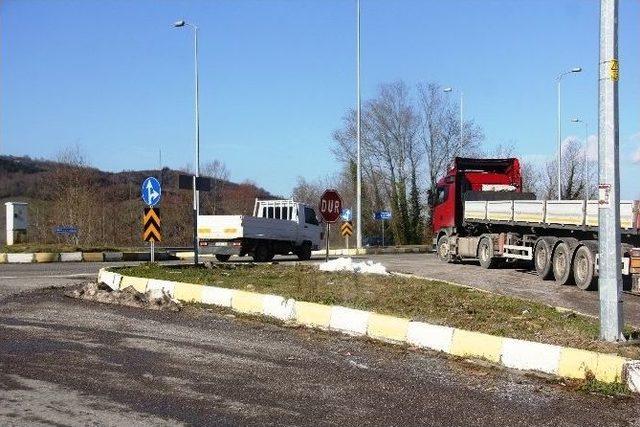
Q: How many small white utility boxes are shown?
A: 1